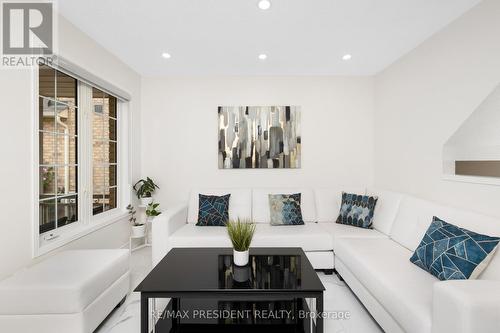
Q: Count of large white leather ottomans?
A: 1